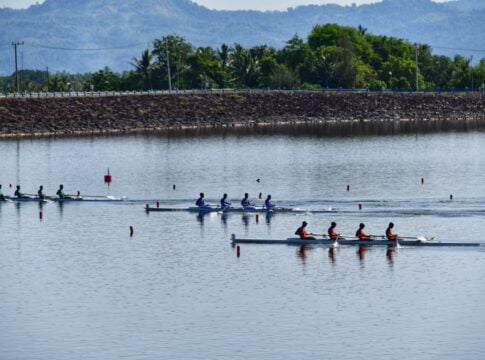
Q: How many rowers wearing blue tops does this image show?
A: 4